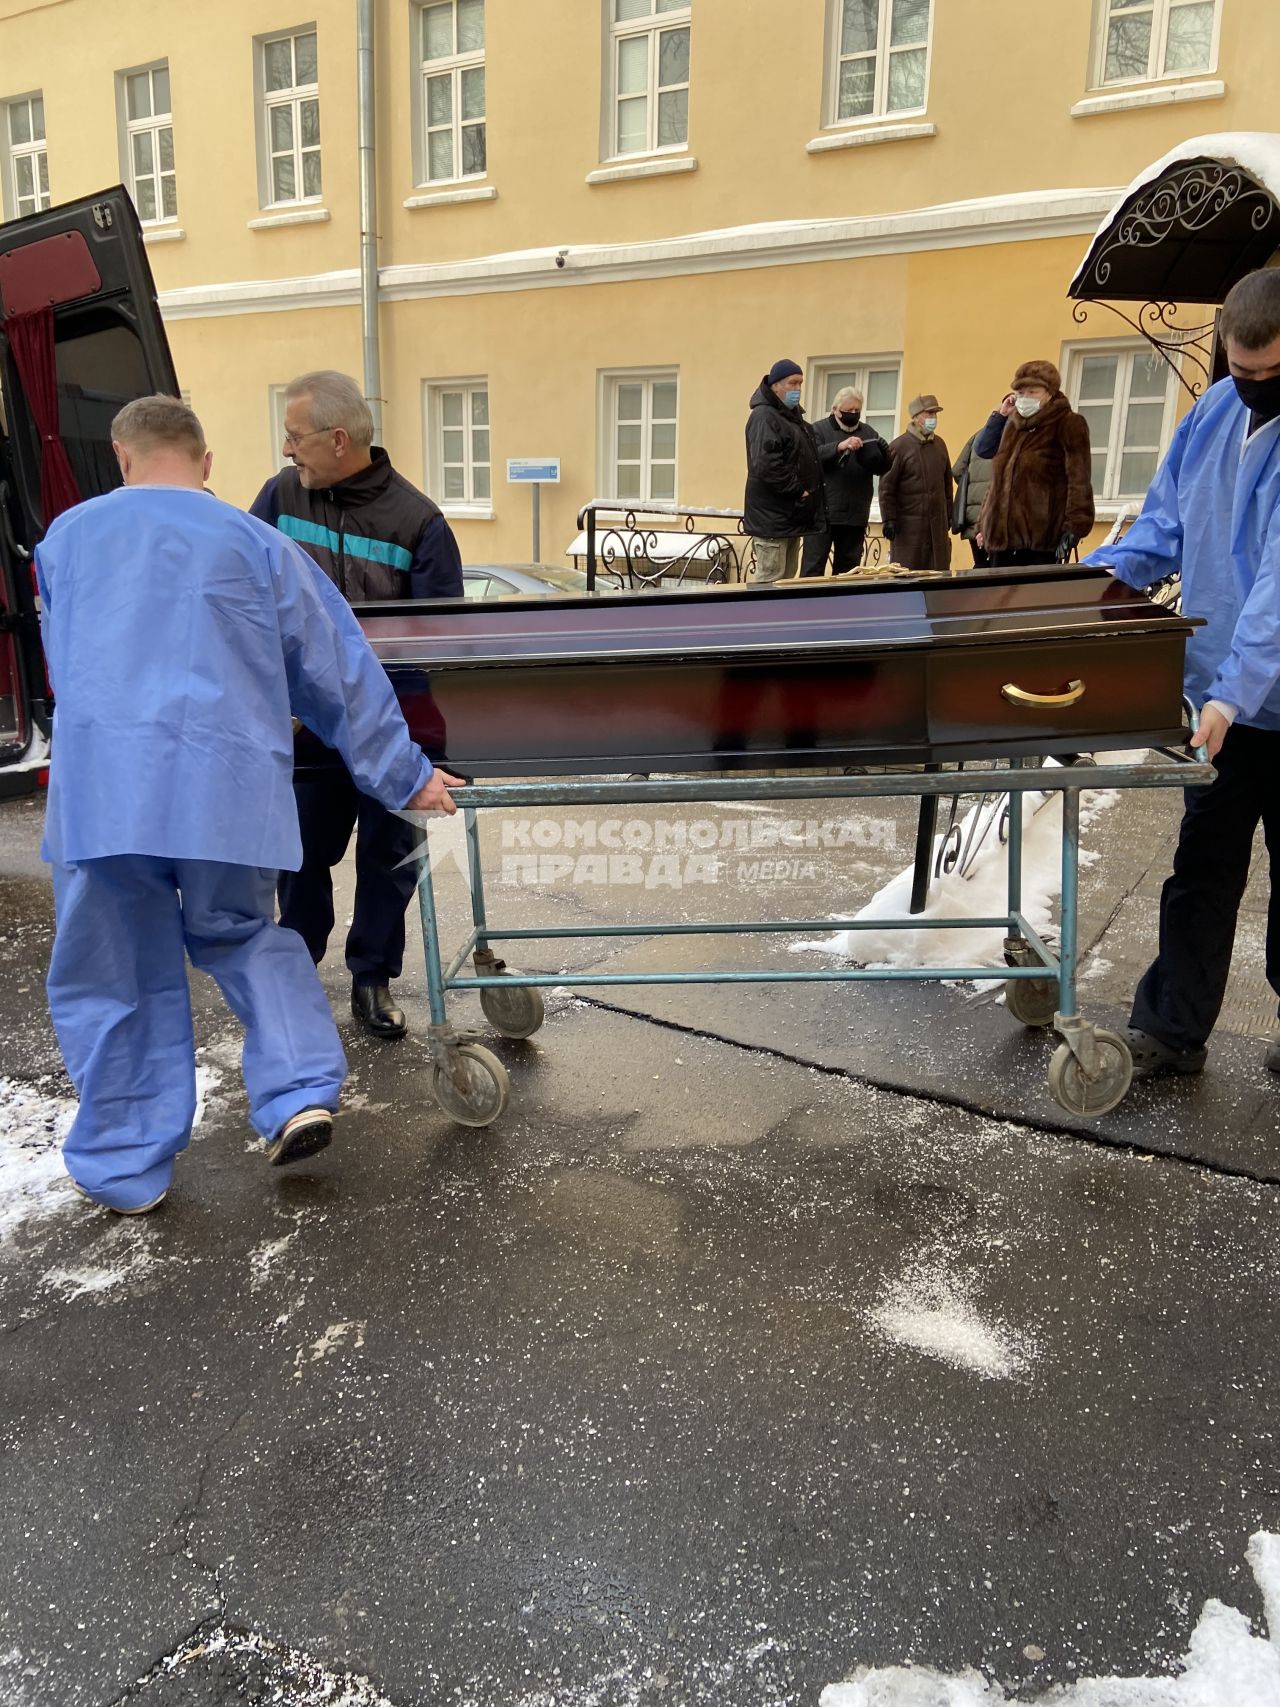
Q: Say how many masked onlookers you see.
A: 4